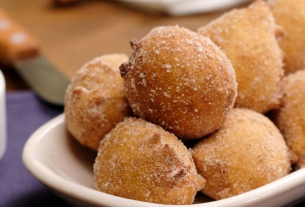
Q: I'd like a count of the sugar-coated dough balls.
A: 7